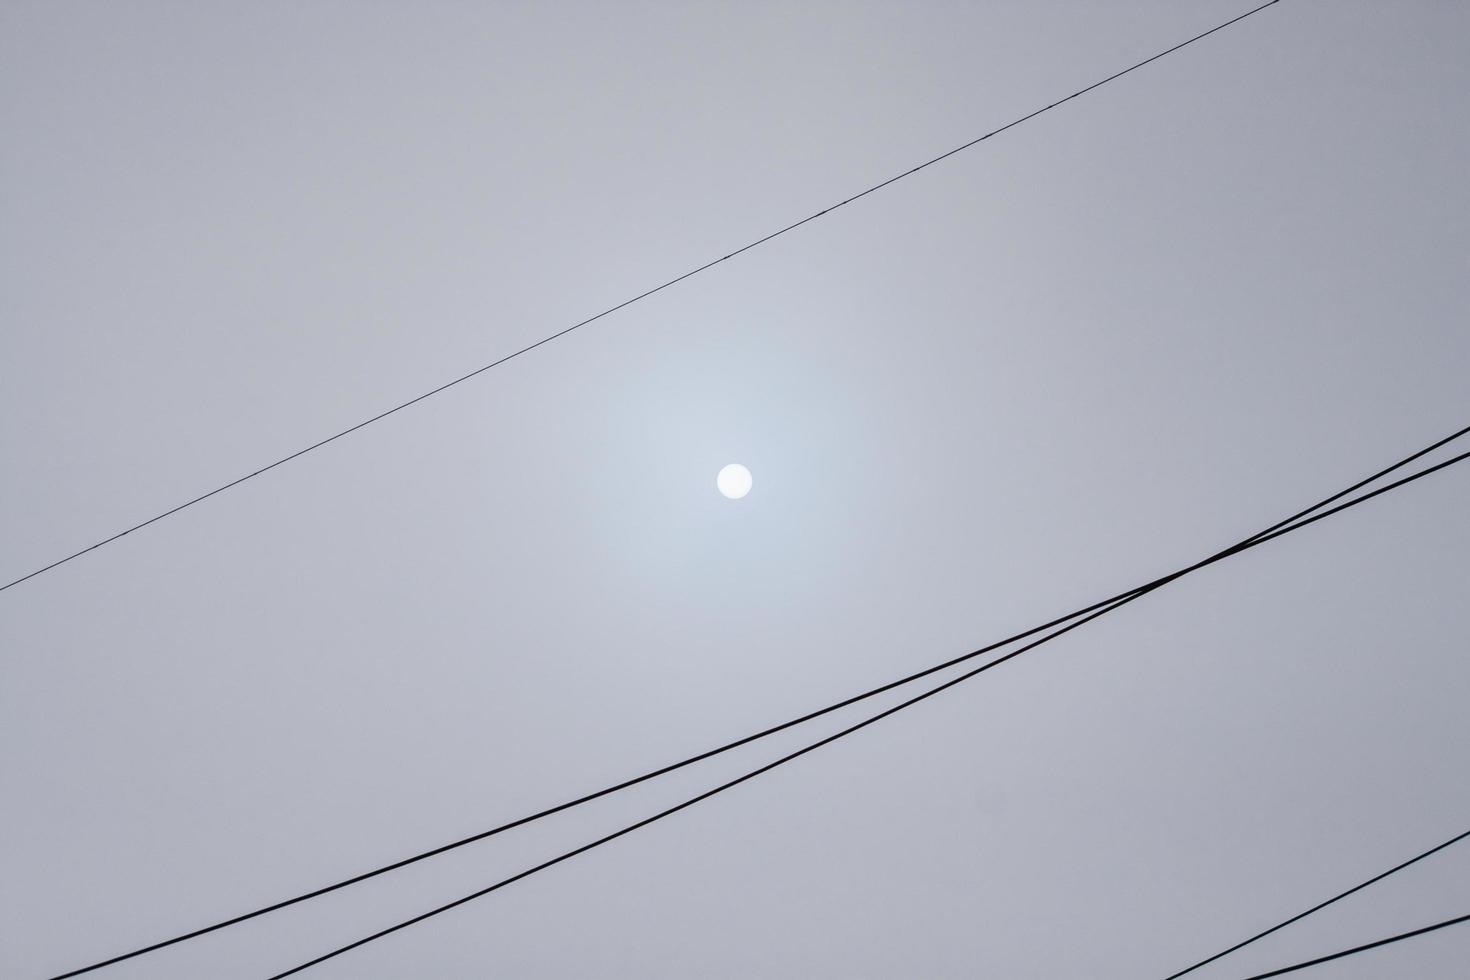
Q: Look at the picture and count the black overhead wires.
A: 5